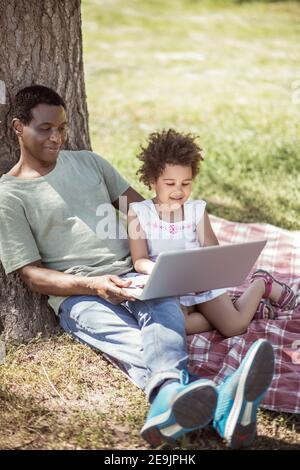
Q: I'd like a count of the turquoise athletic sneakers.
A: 2